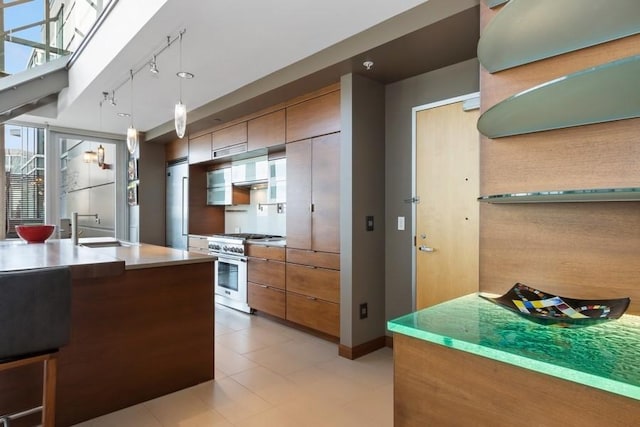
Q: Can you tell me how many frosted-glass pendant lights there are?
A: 3